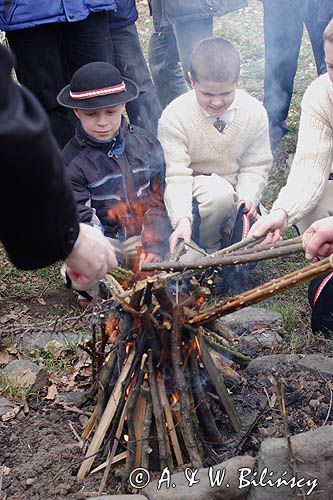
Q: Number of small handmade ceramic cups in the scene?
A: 0